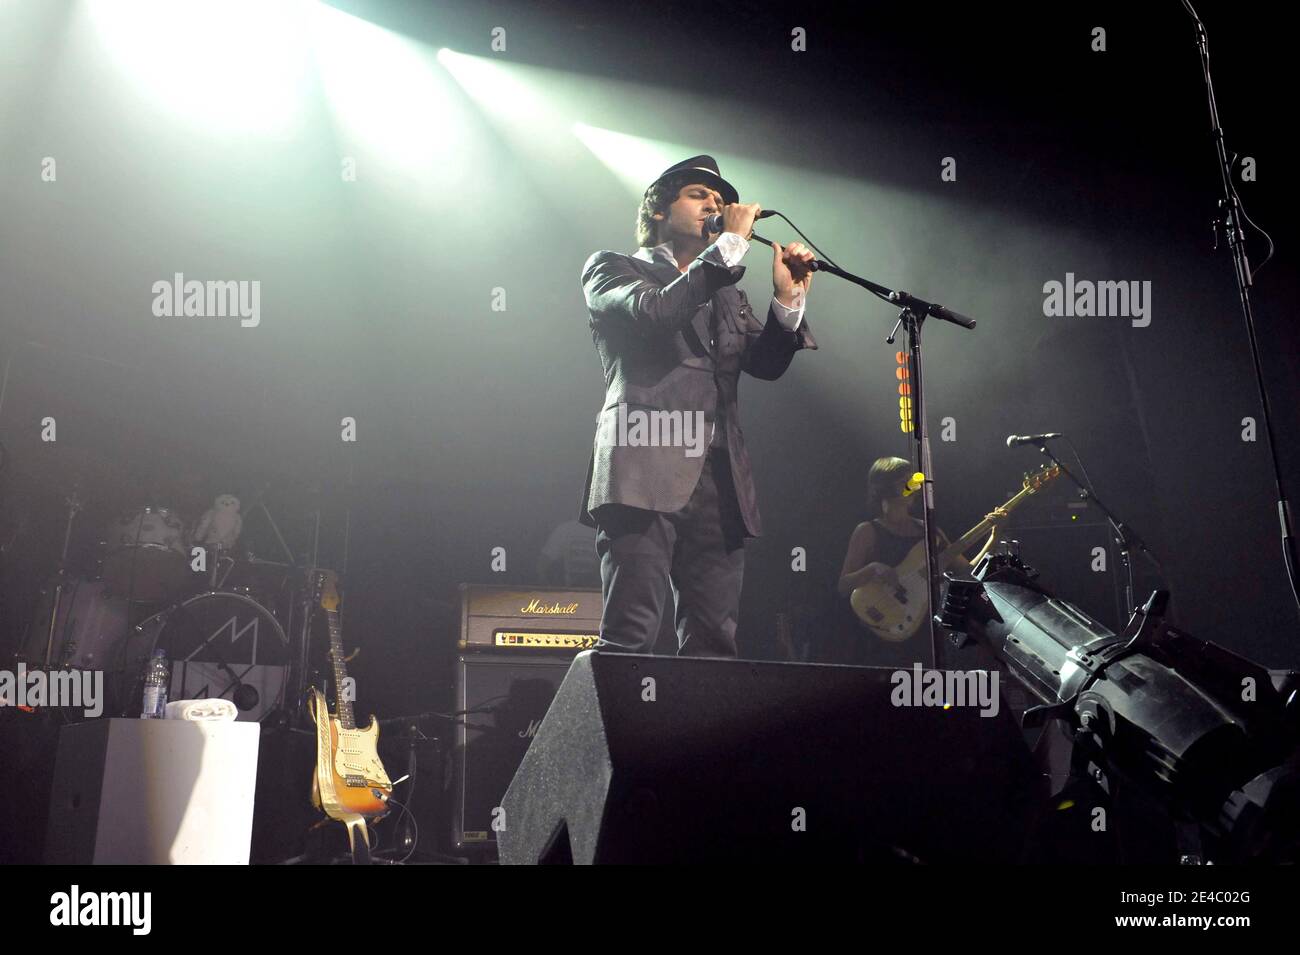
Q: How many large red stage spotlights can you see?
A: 0